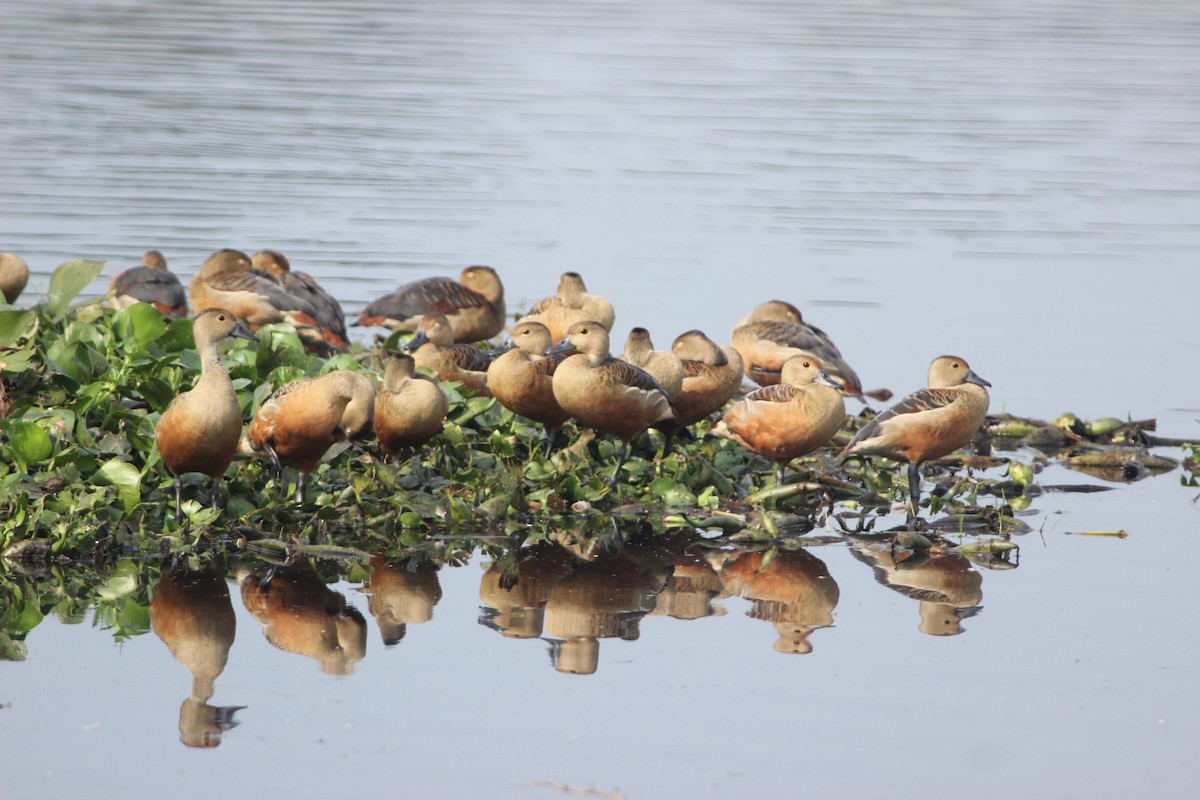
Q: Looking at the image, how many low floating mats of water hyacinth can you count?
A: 1